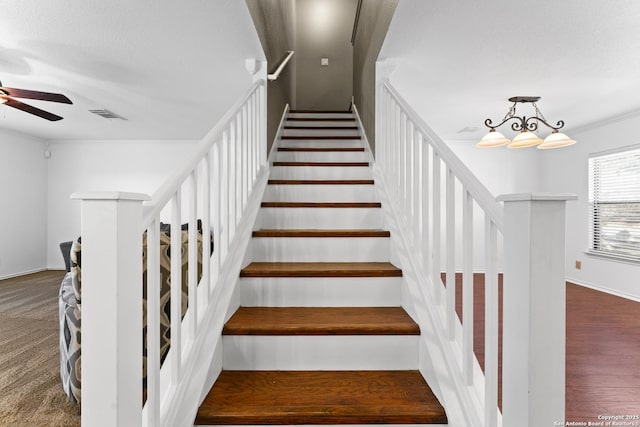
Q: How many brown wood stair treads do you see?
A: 12